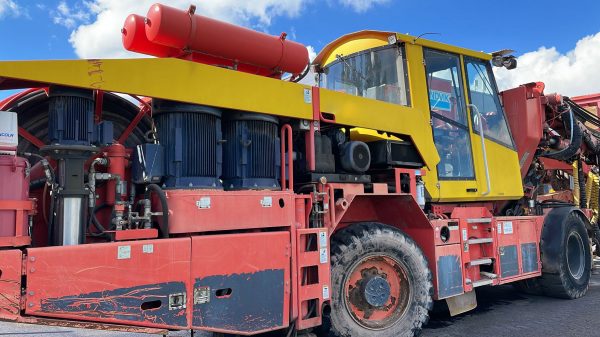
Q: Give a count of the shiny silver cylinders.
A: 1